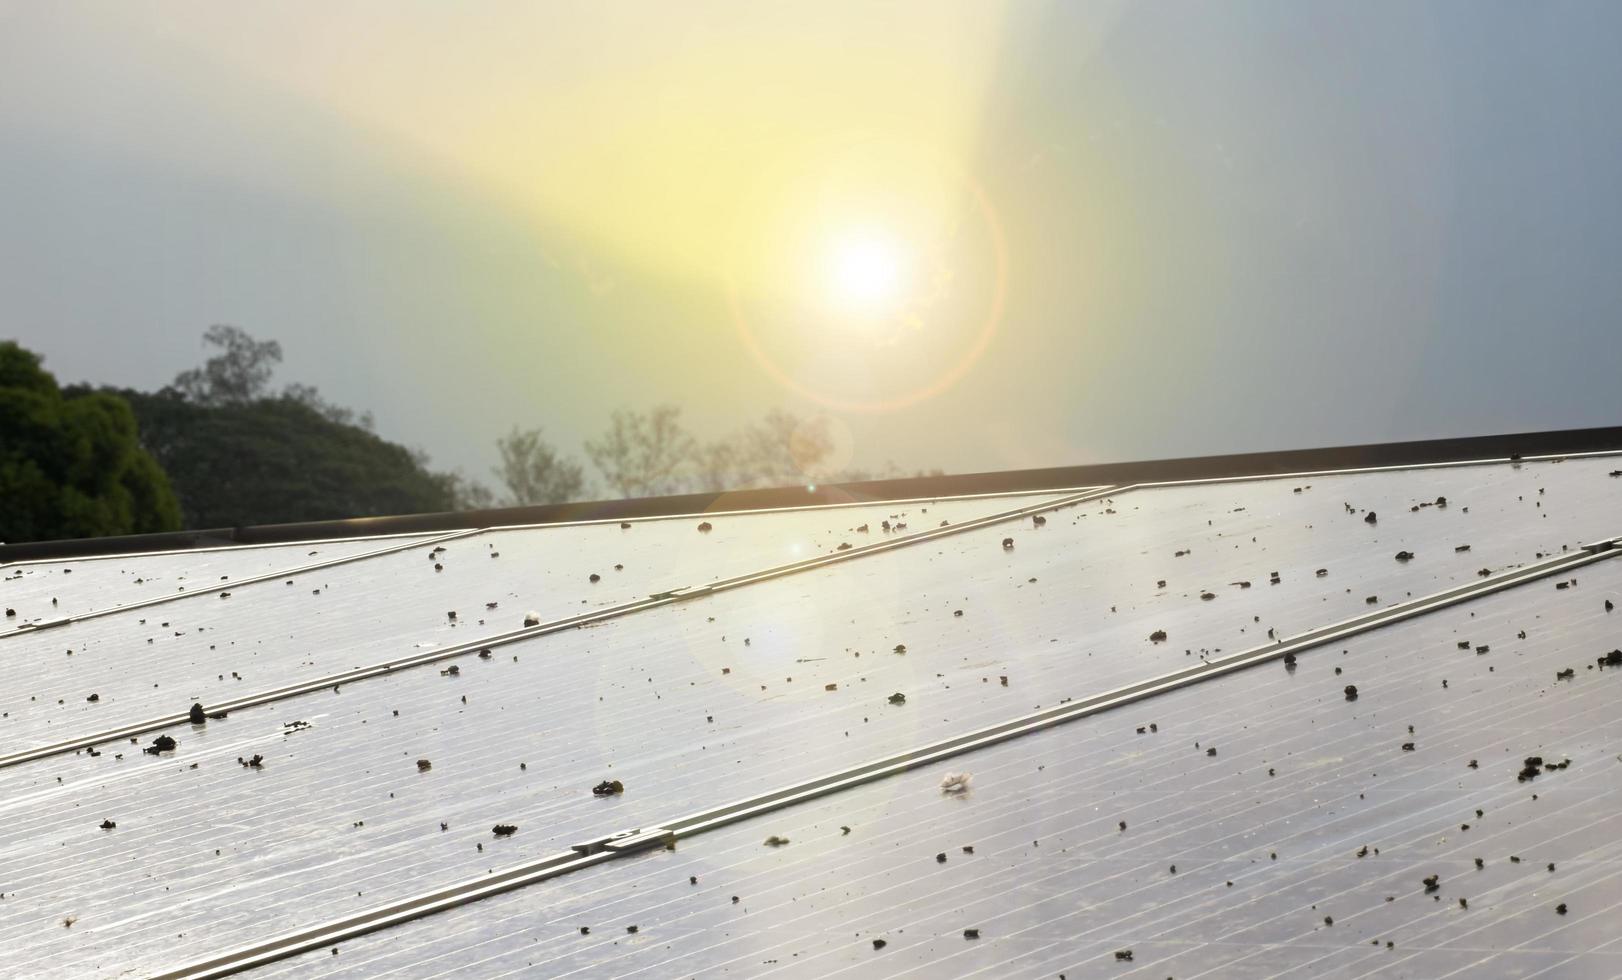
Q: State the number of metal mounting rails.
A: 3